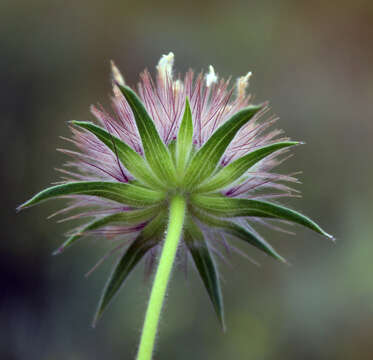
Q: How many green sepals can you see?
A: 11